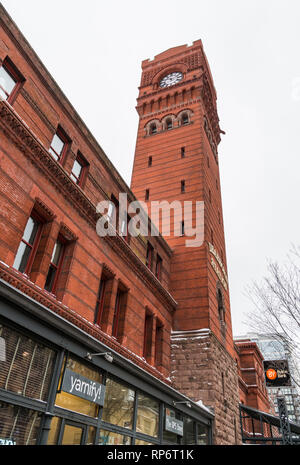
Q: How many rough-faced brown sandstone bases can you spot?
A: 1